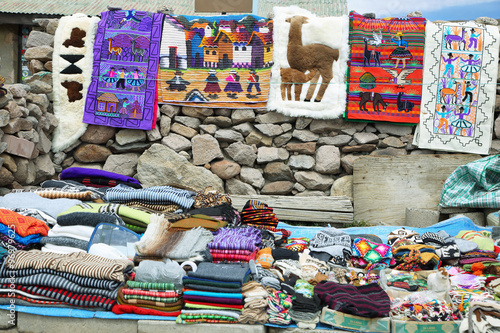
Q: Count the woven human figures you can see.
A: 15